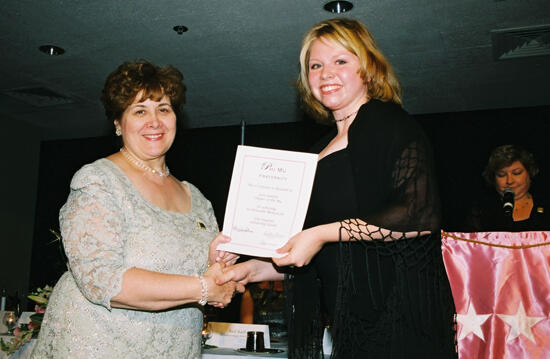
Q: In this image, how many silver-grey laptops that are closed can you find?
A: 0